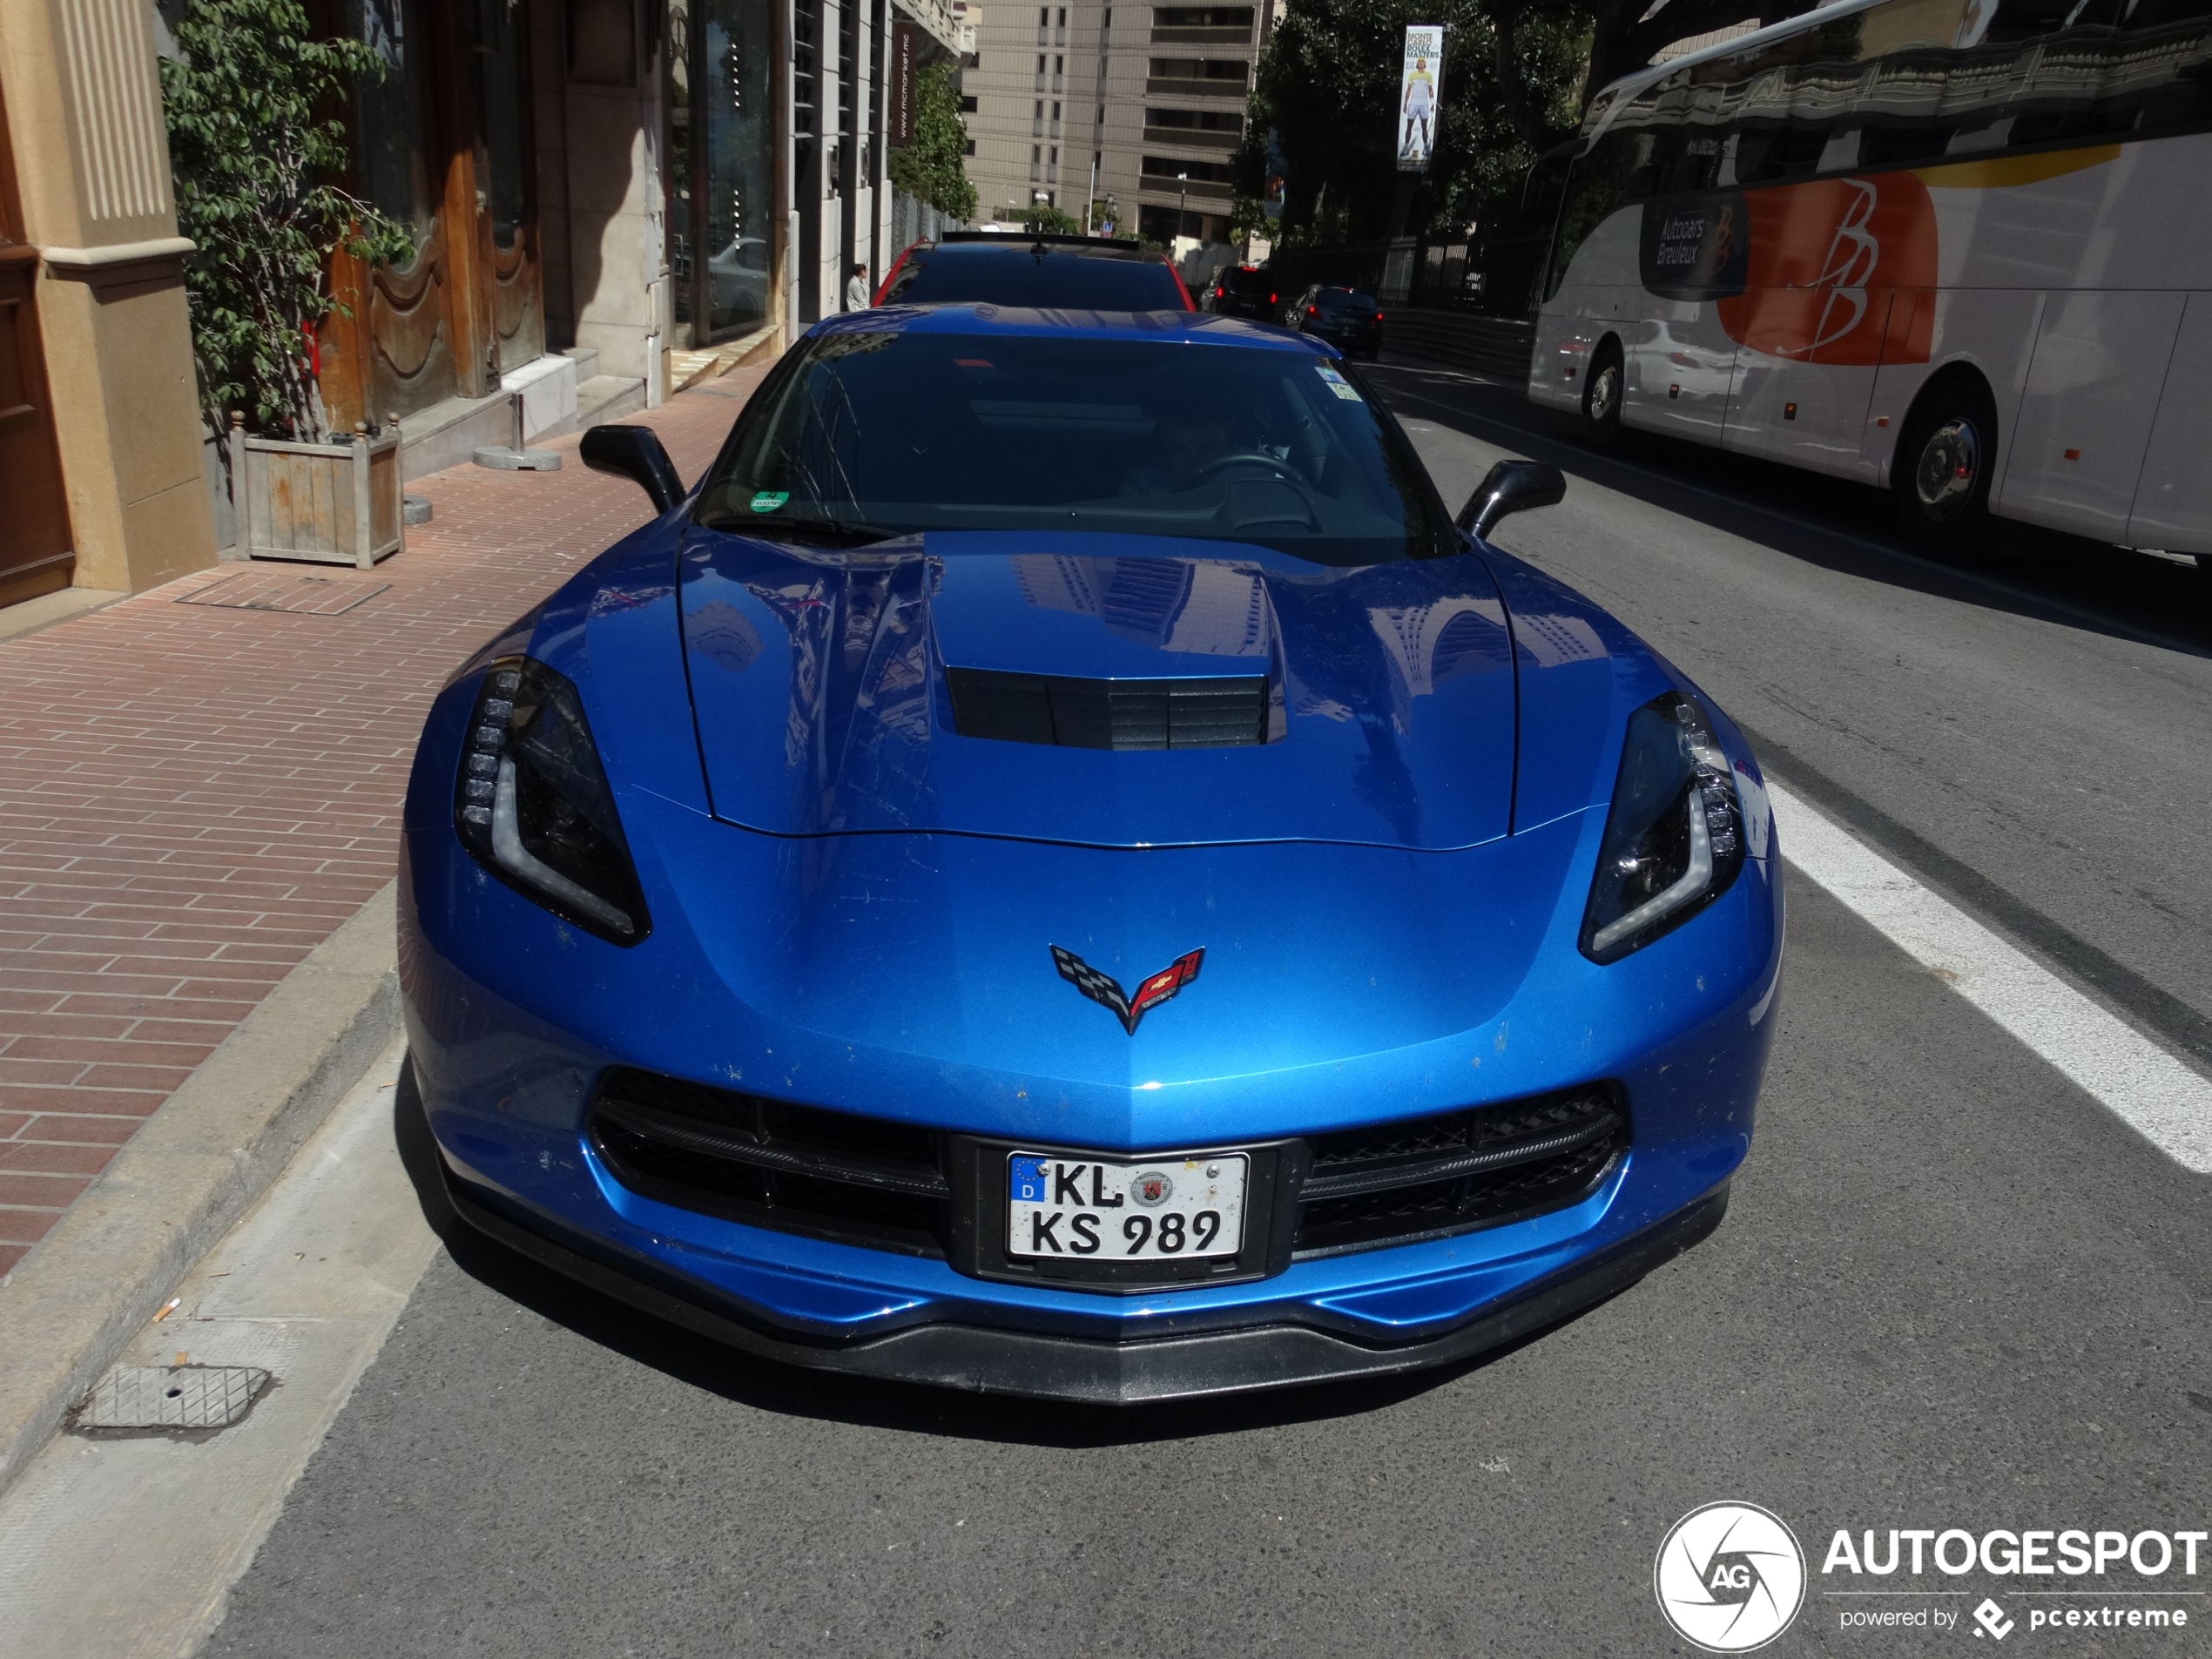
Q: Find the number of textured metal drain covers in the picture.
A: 1